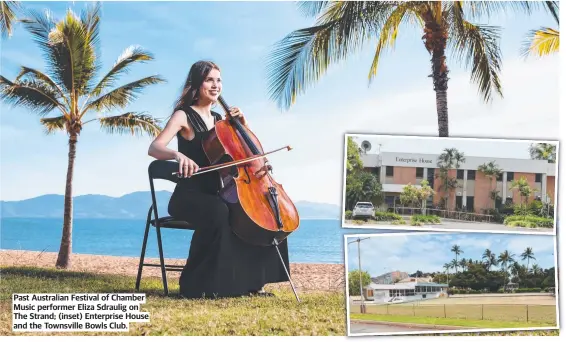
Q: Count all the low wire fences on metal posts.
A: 1